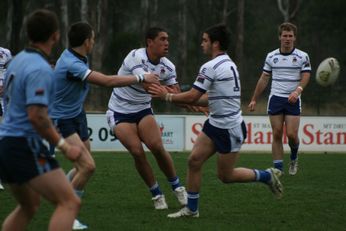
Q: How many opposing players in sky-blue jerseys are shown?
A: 2